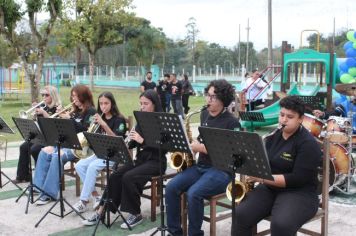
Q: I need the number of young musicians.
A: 6